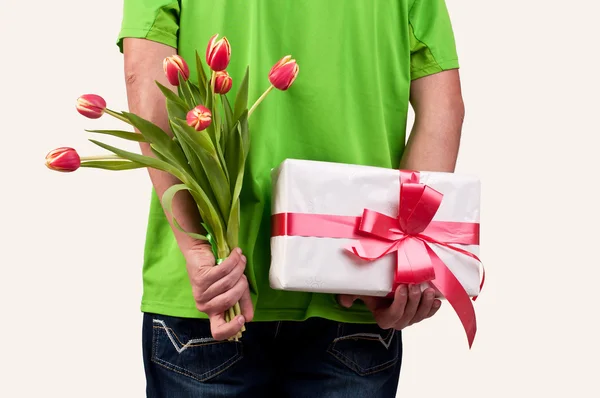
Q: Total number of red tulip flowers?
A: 7